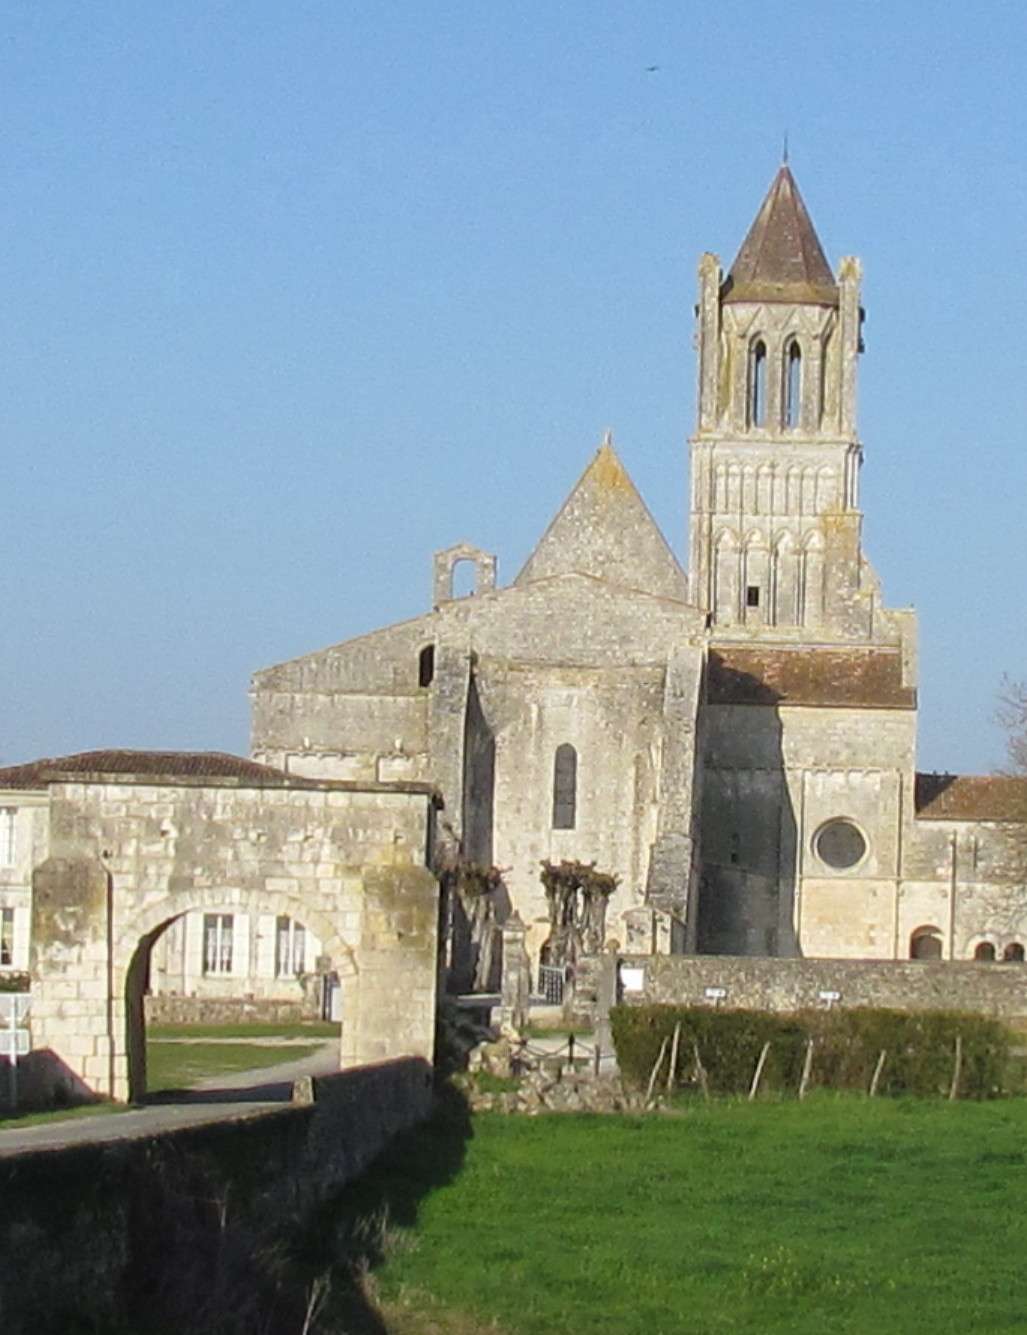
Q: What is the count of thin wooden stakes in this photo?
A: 7